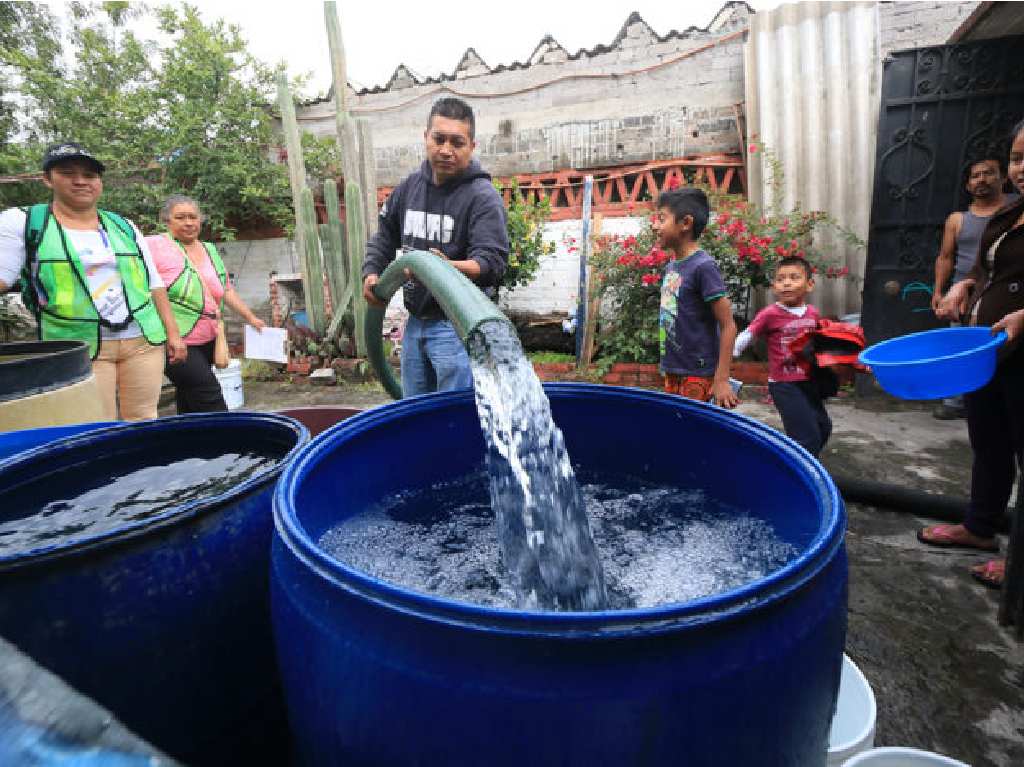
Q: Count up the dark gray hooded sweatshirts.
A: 1